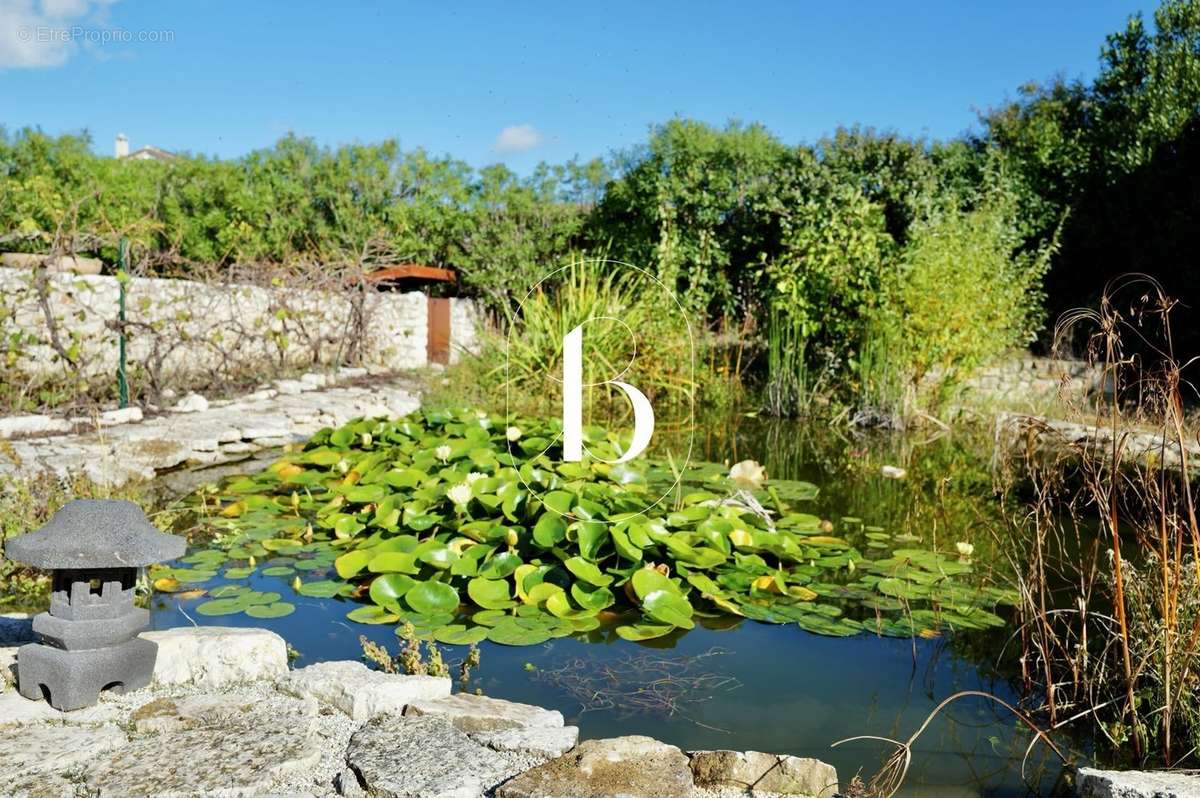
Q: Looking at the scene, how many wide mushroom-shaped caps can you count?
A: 1